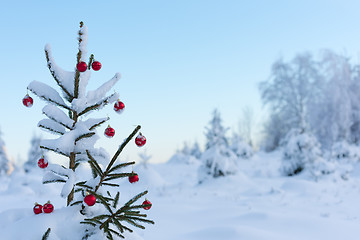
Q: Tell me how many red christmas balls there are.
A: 12